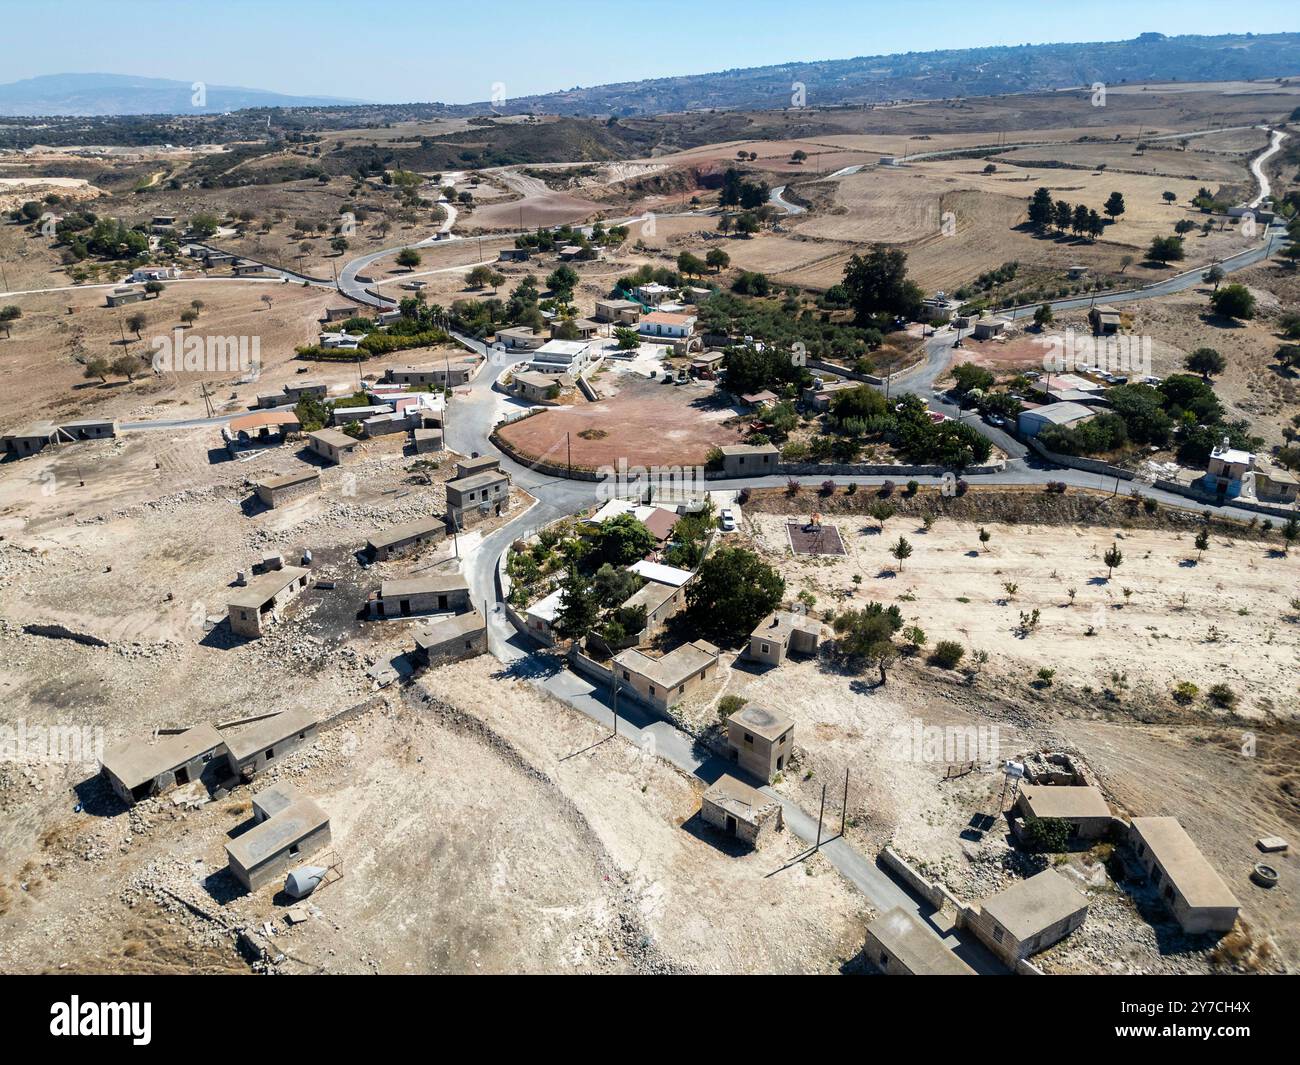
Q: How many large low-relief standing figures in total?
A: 0